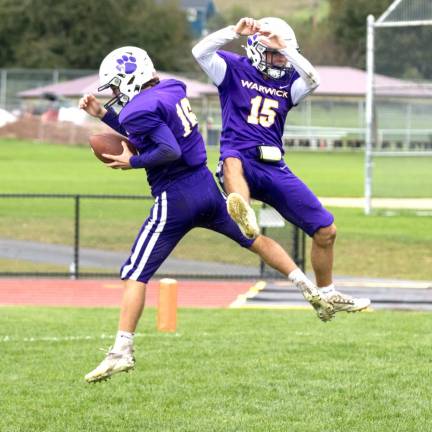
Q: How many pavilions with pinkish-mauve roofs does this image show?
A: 2